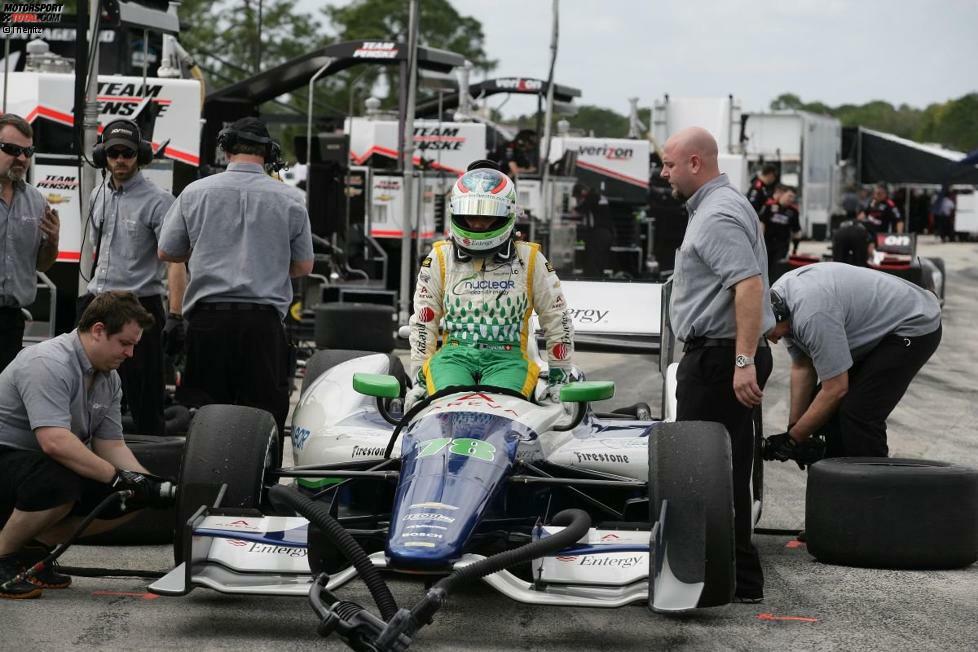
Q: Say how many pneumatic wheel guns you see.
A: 2